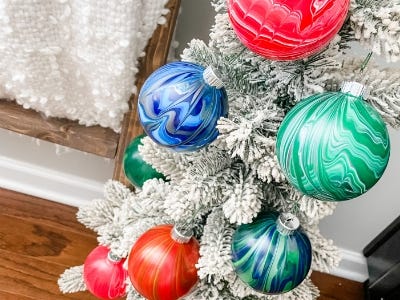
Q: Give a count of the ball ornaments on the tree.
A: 7